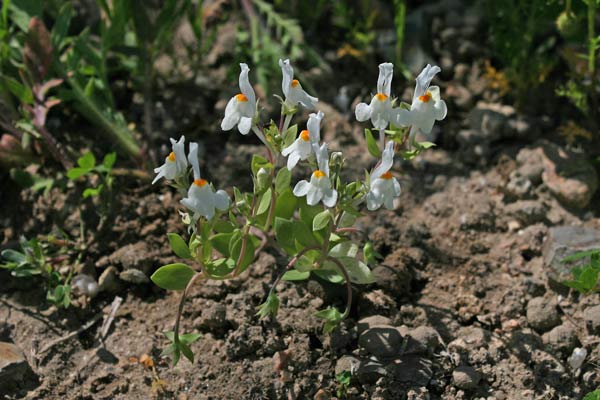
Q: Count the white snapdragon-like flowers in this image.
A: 9